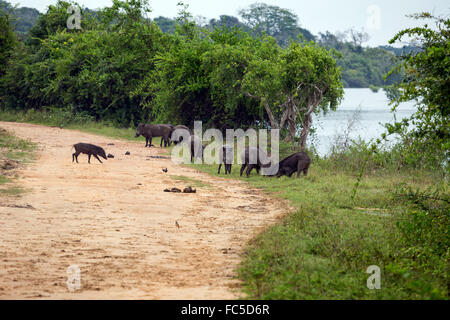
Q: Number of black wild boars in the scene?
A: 7